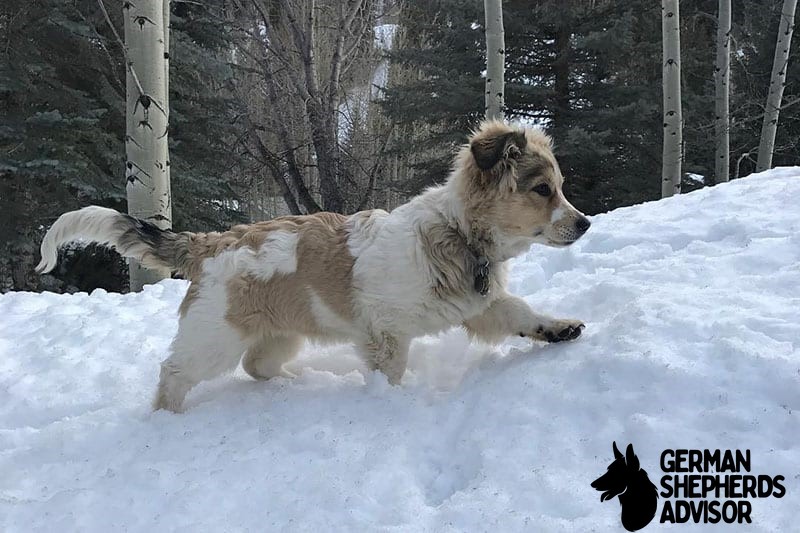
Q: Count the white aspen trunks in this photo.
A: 5